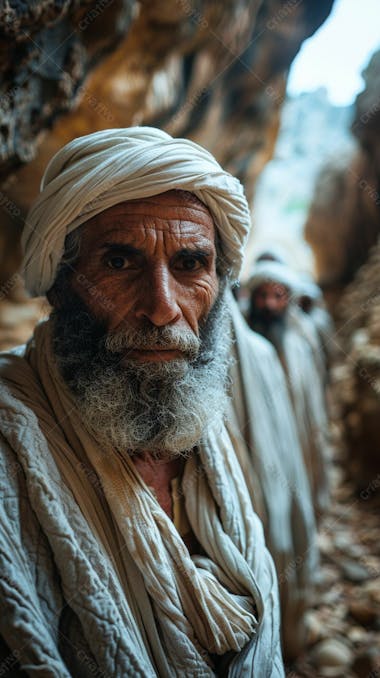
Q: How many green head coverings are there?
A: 0